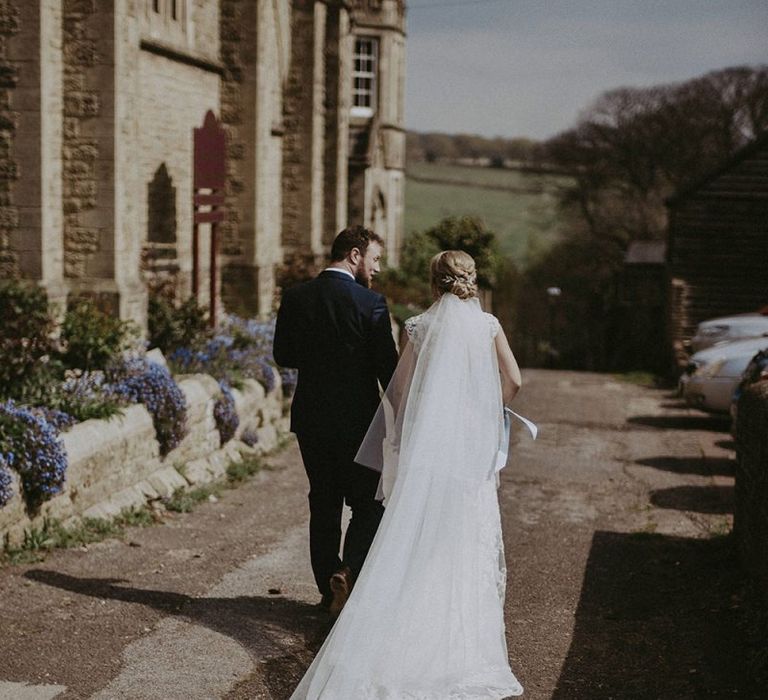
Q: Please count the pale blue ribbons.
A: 2